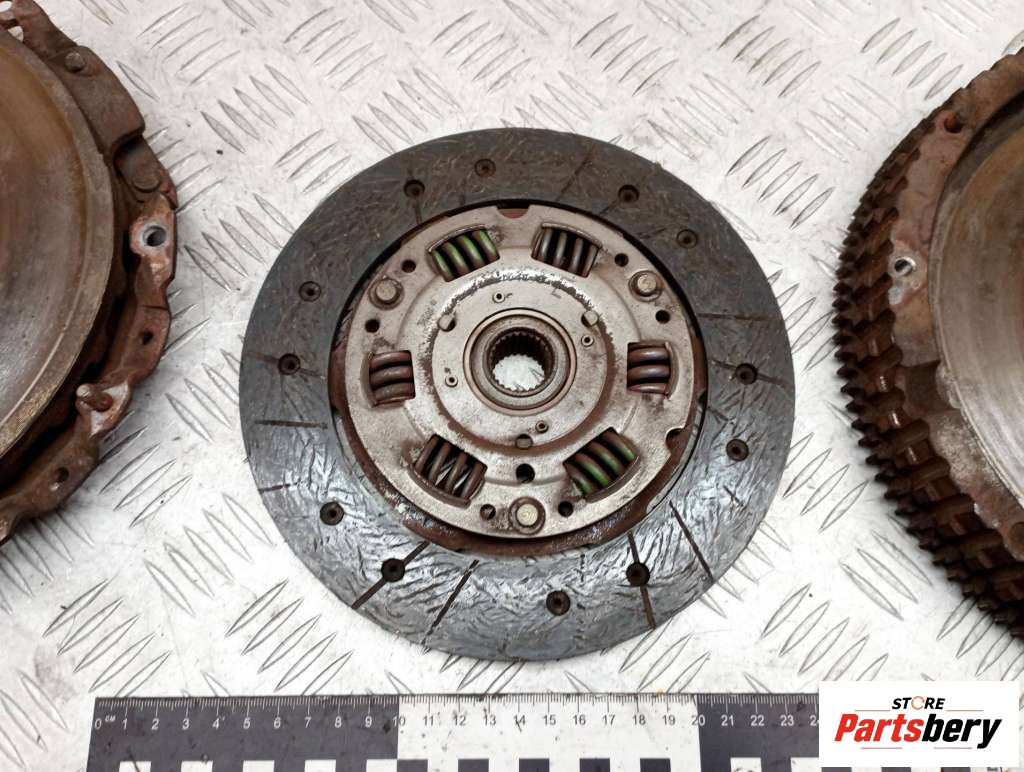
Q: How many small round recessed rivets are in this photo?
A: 12